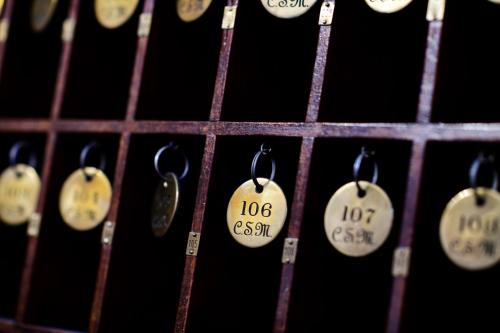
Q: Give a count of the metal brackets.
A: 11